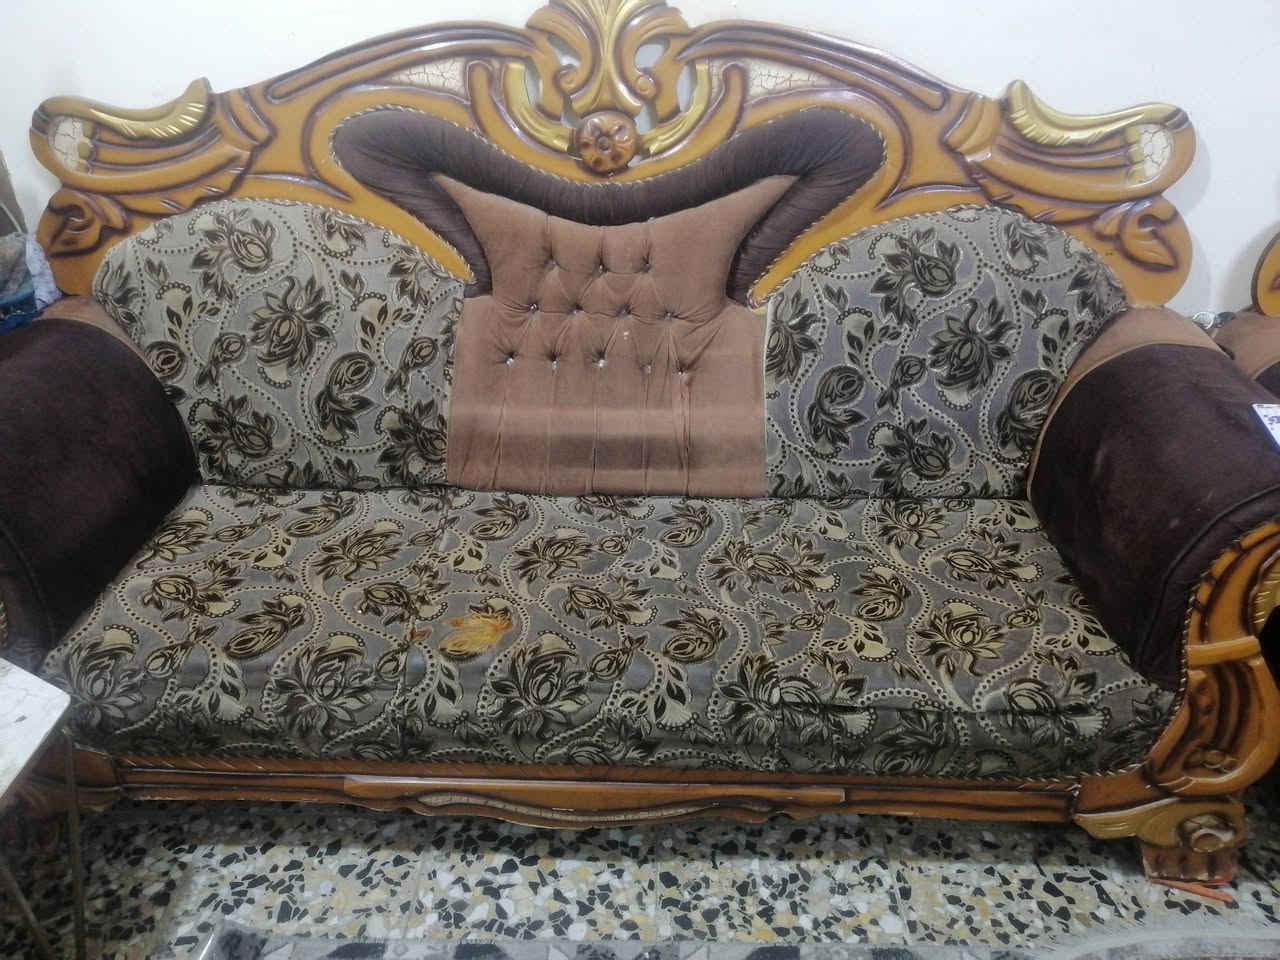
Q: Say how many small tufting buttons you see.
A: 12